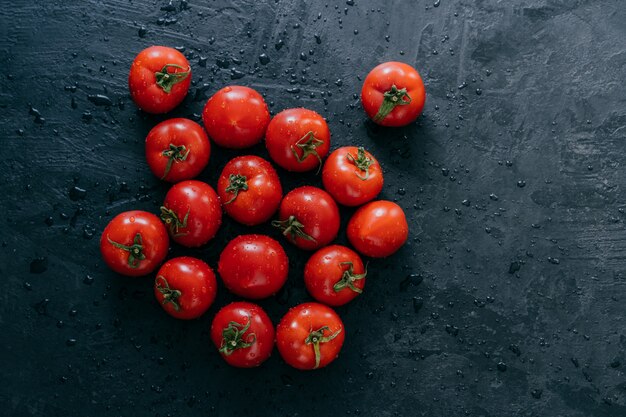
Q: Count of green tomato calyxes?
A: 13